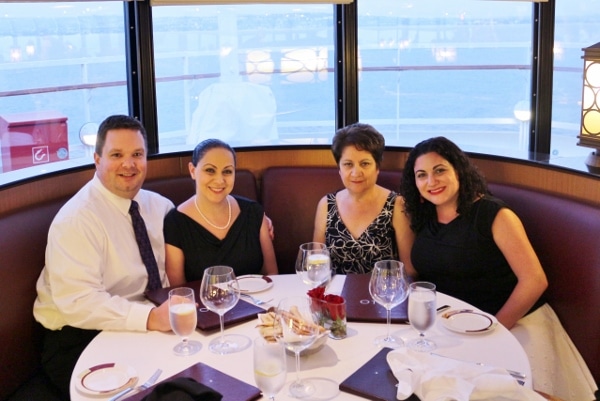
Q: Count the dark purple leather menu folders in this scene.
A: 4